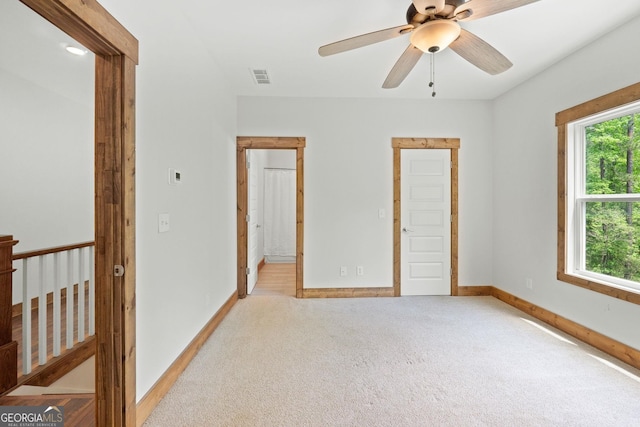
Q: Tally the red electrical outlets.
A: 0